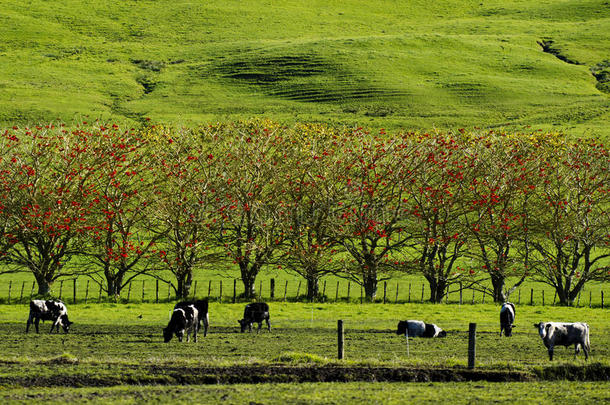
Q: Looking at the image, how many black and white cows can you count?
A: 7